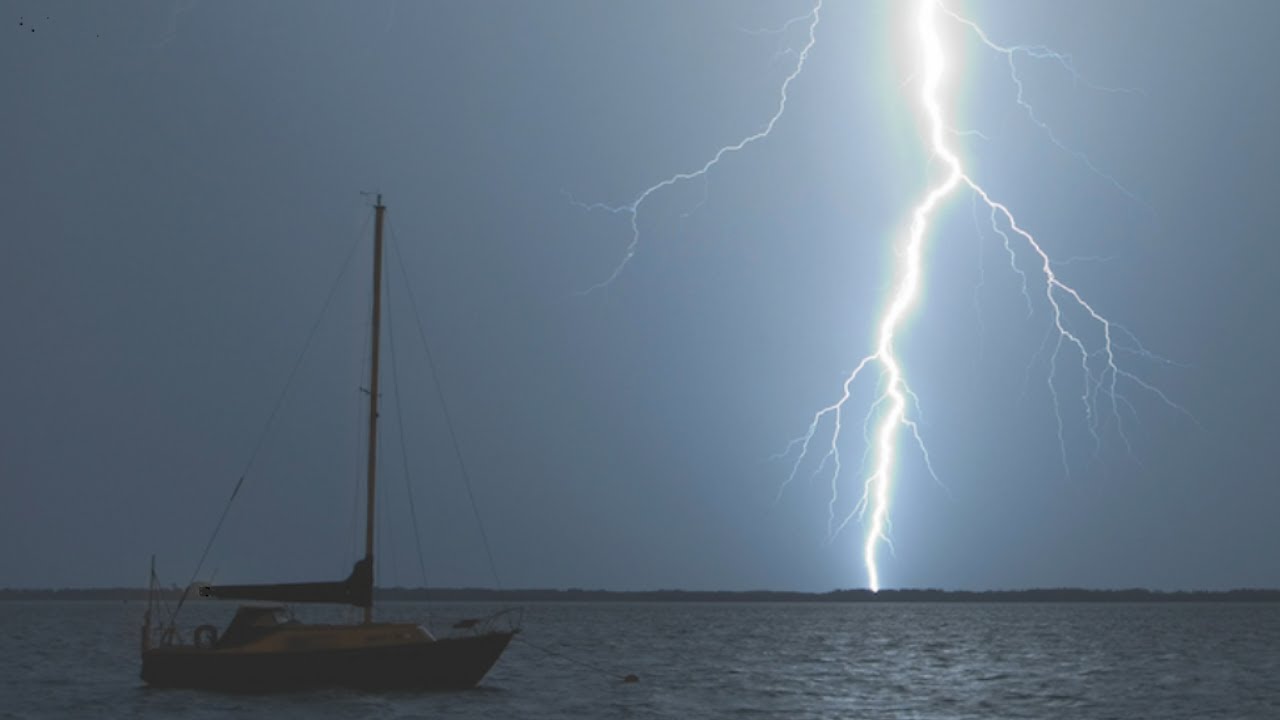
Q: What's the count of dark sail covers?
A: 1